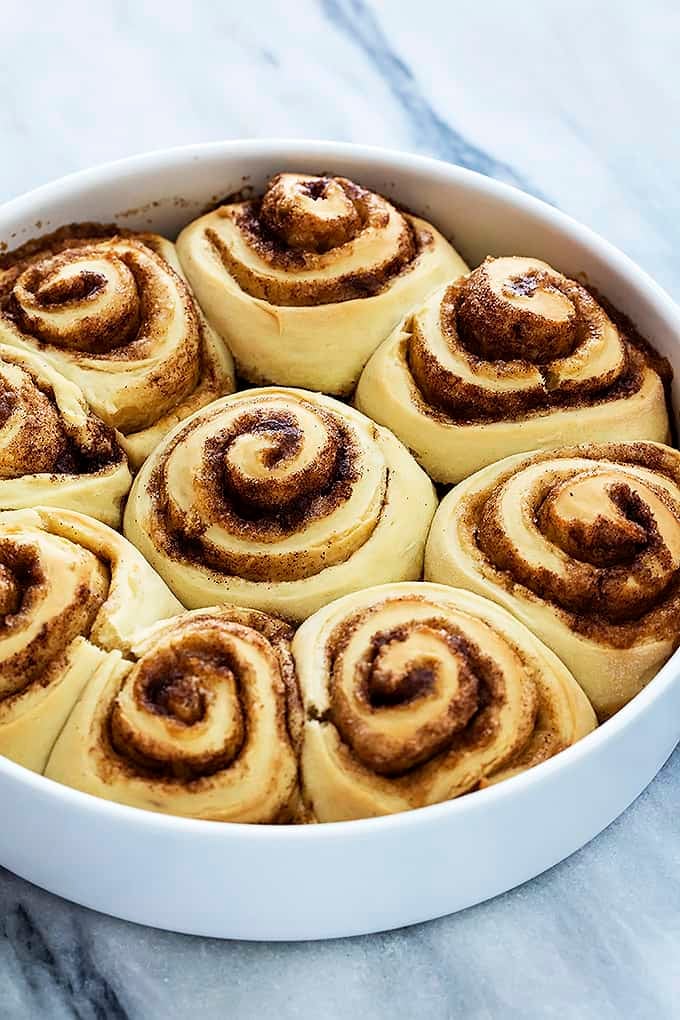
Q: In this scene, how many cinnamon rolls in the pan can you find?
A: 9